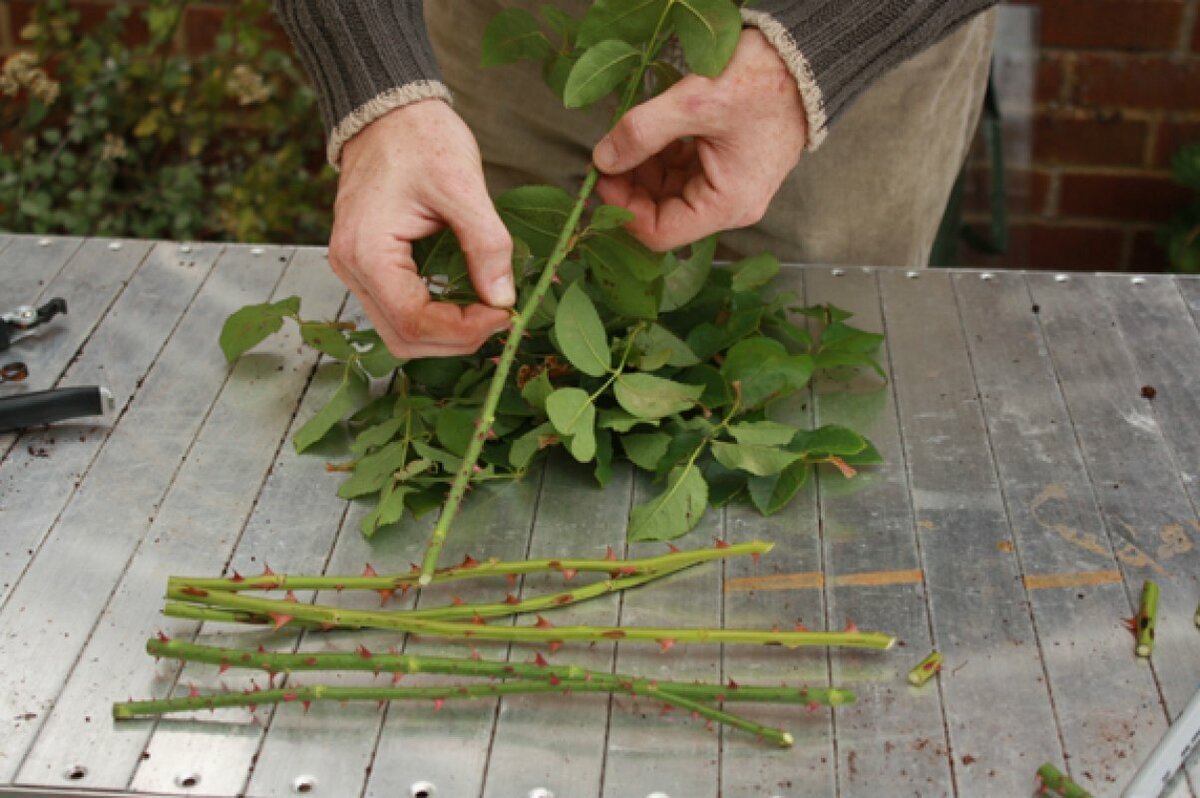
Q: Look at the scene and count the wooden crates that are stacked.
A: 0